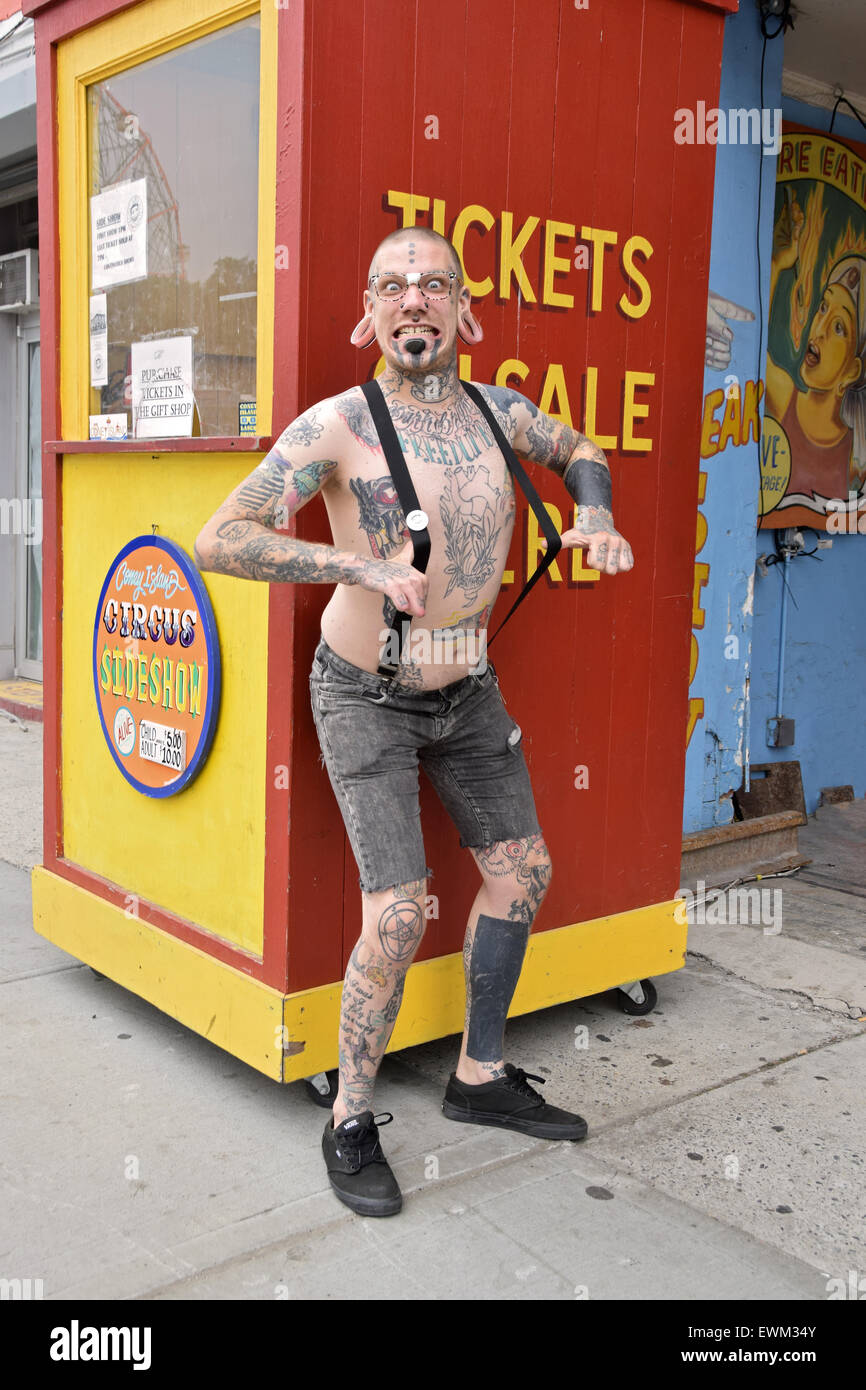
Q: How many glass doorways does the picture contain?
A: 1